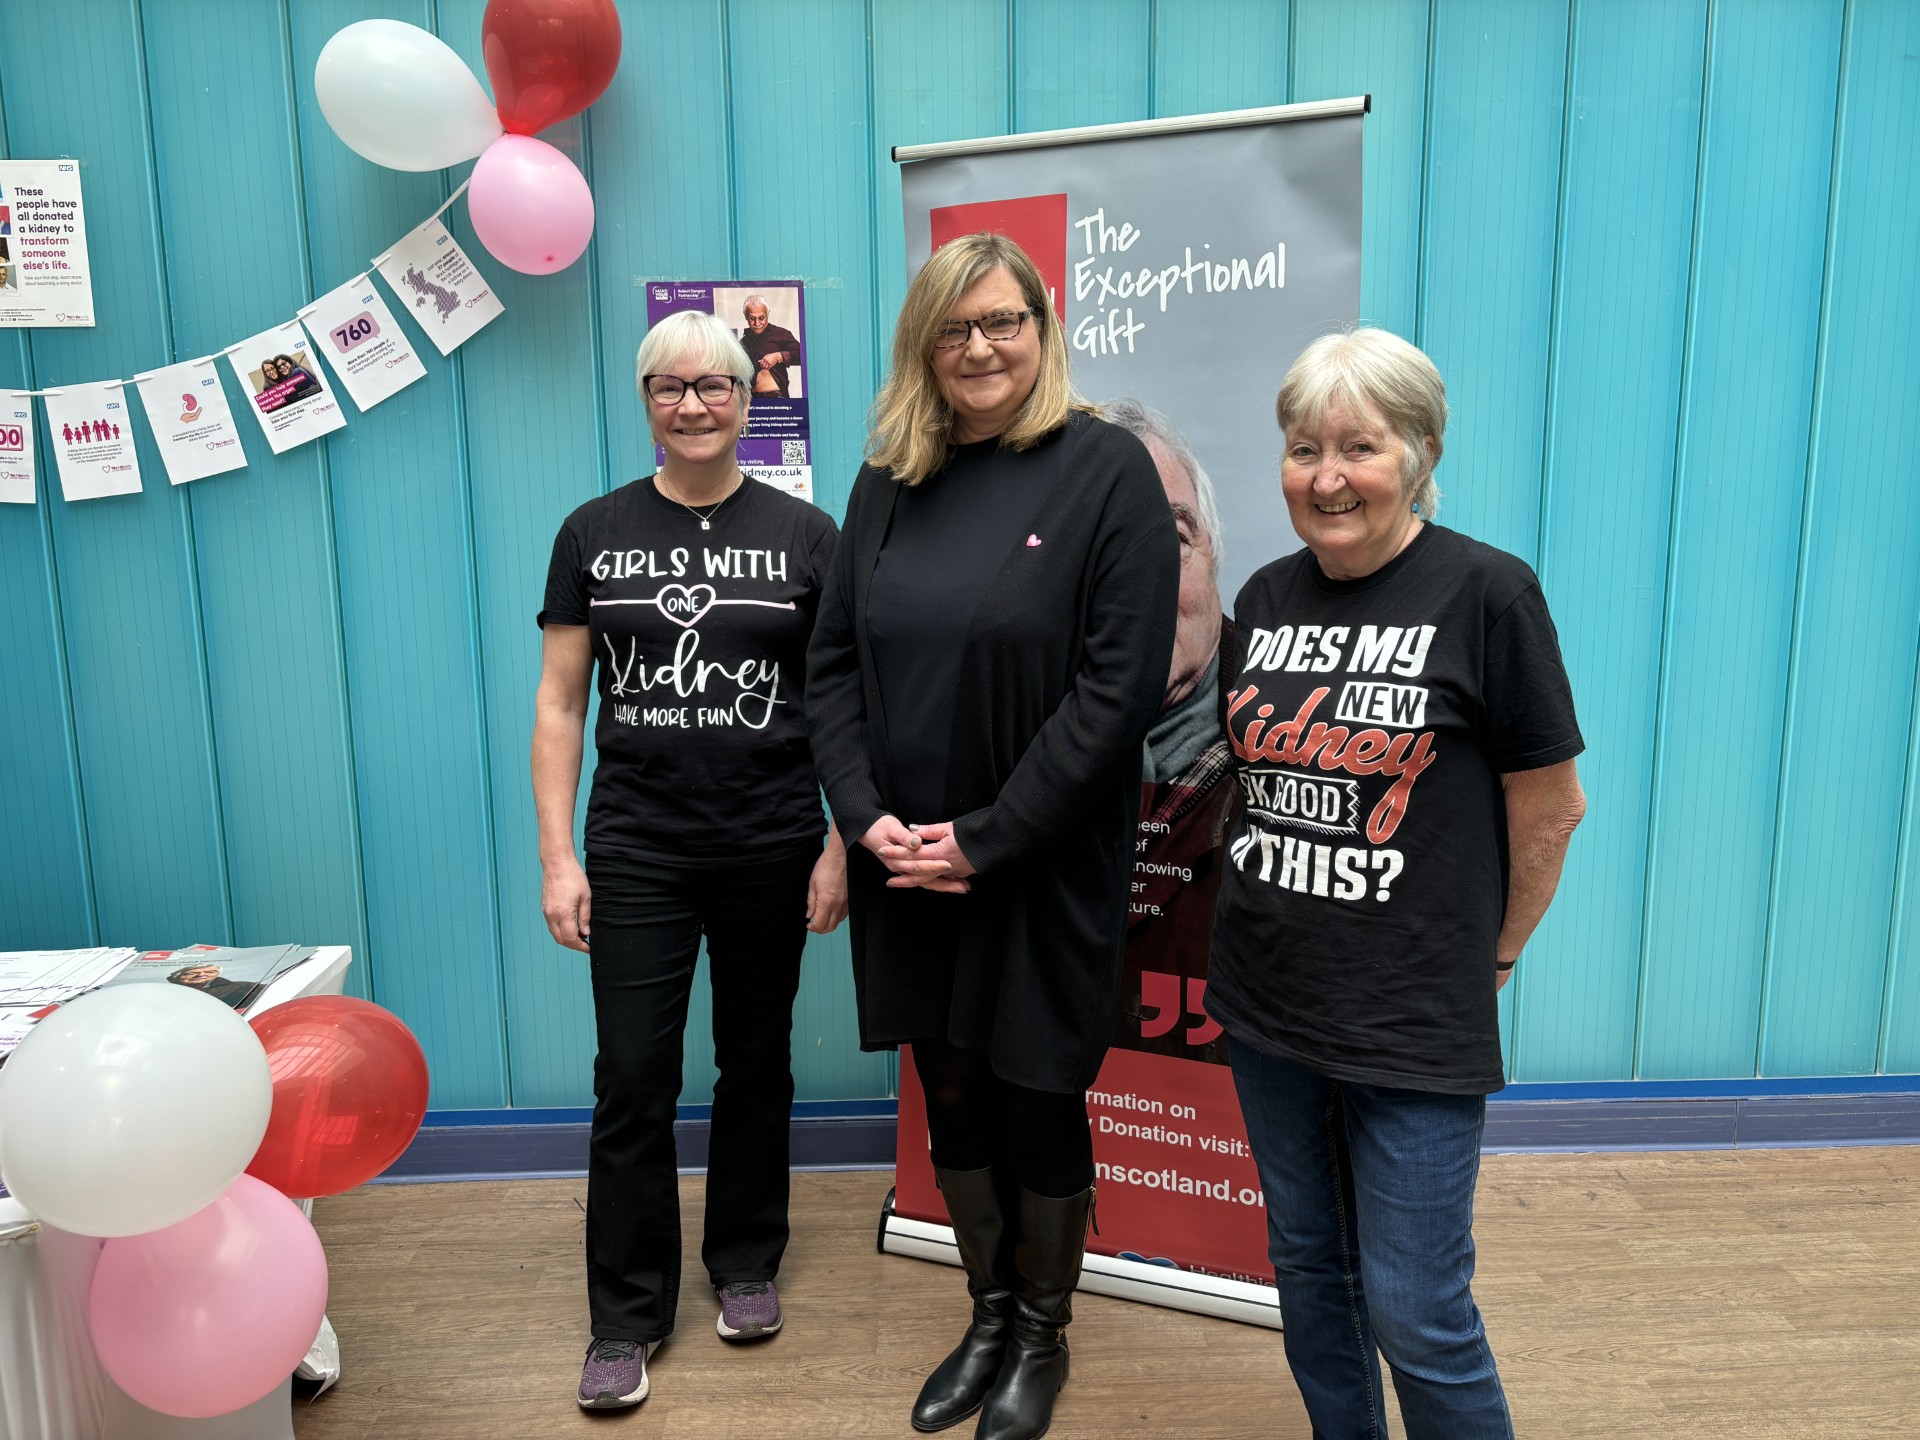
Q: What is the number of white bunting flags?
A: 6